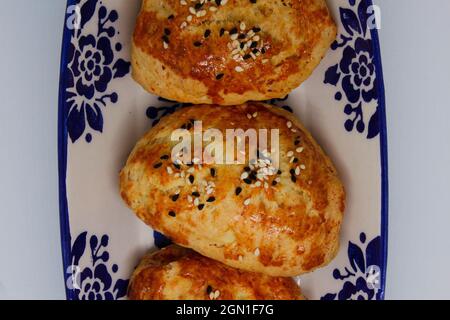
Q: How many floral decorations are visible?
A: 4